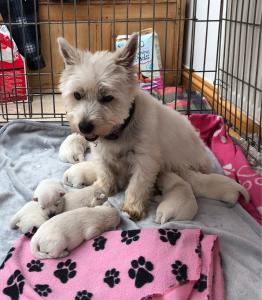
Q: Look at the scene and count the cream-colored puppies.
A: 7